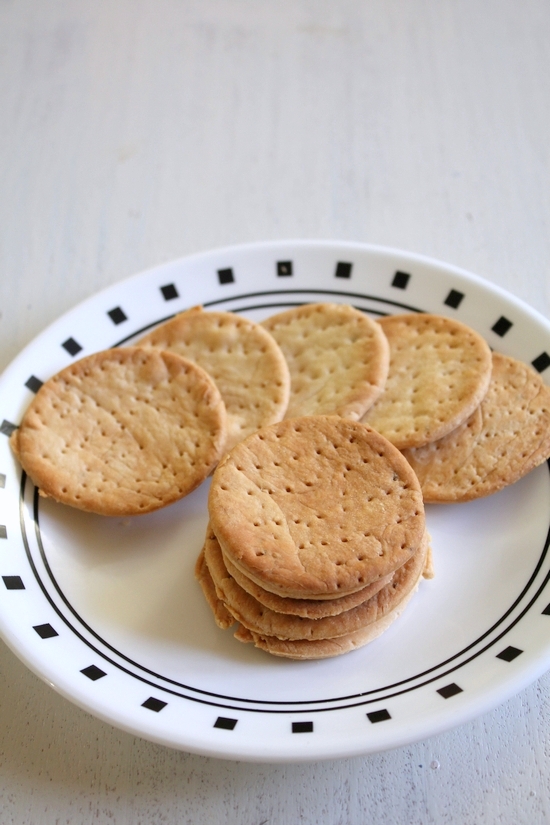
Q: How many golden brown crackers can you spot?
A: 9